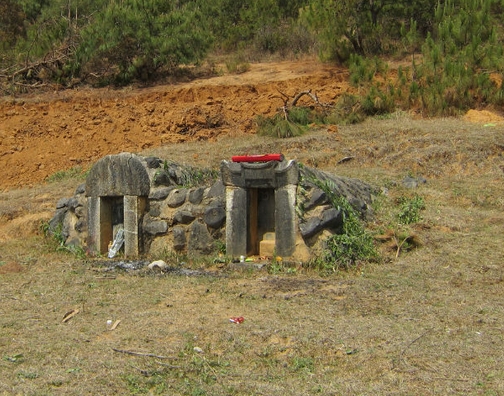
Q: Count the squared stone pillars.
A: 4